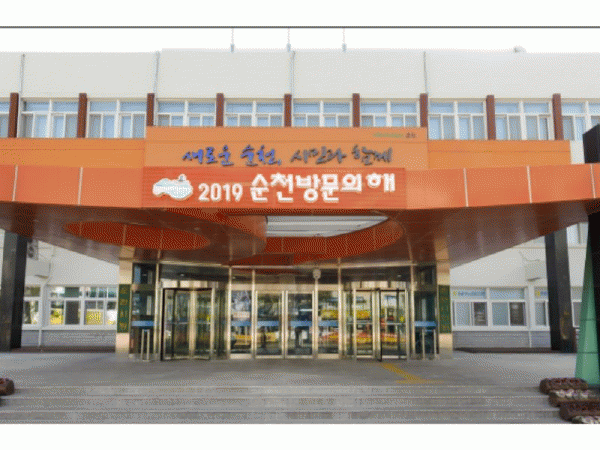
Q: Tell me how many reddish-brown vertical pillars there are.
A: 9